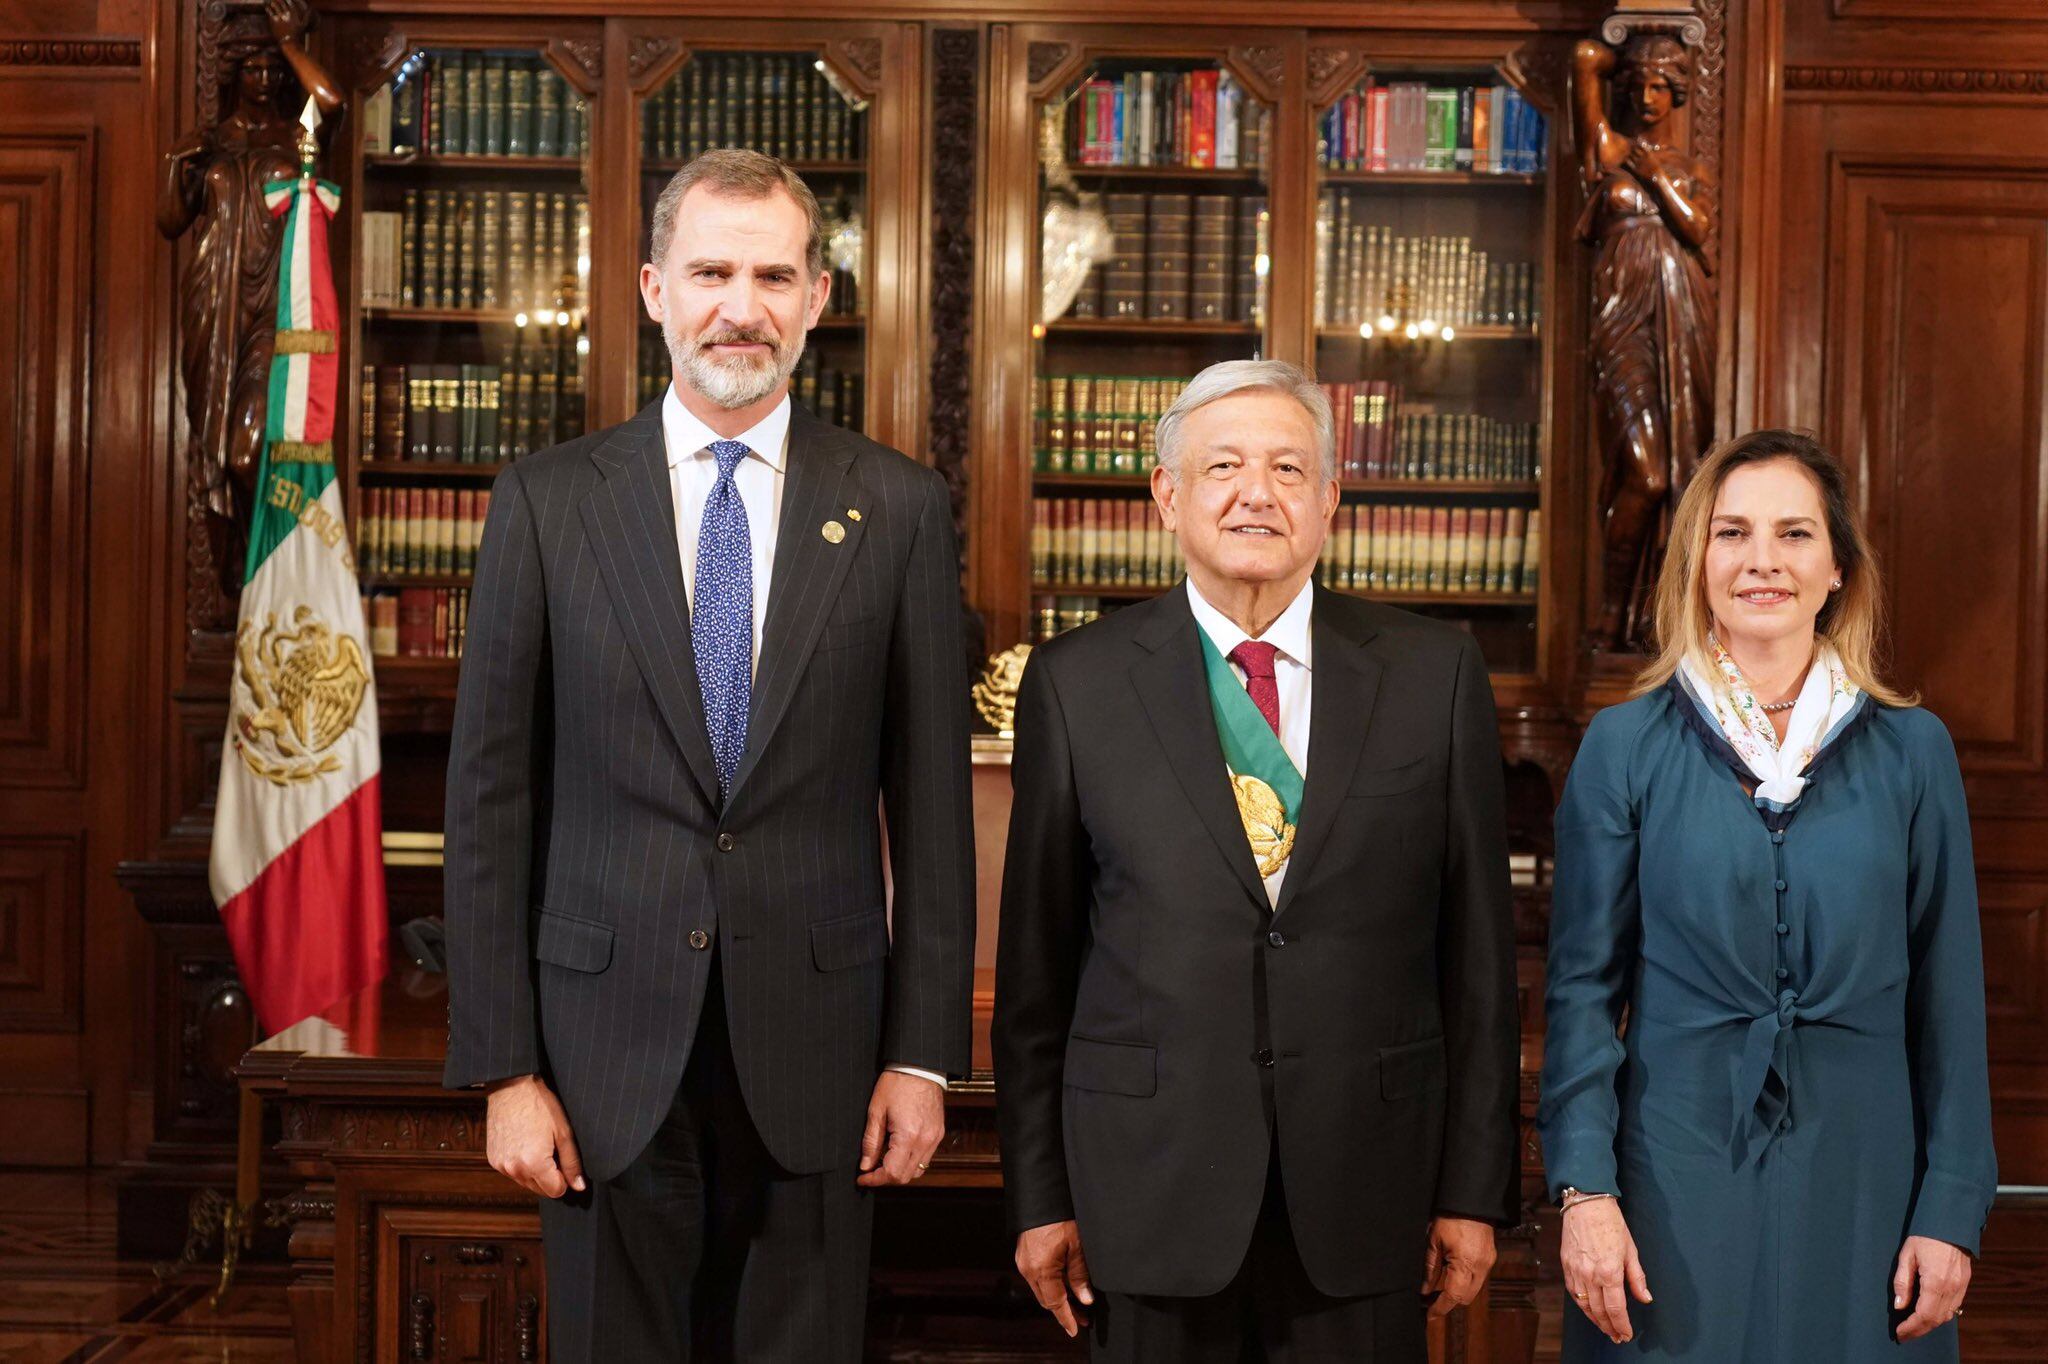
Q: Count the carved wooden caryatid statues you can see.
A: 2